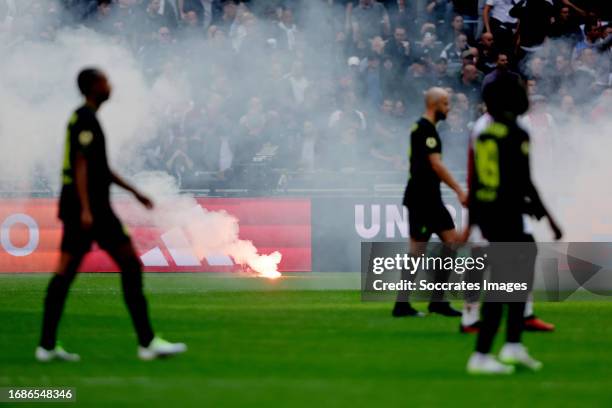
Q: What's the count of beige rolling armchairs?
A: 0